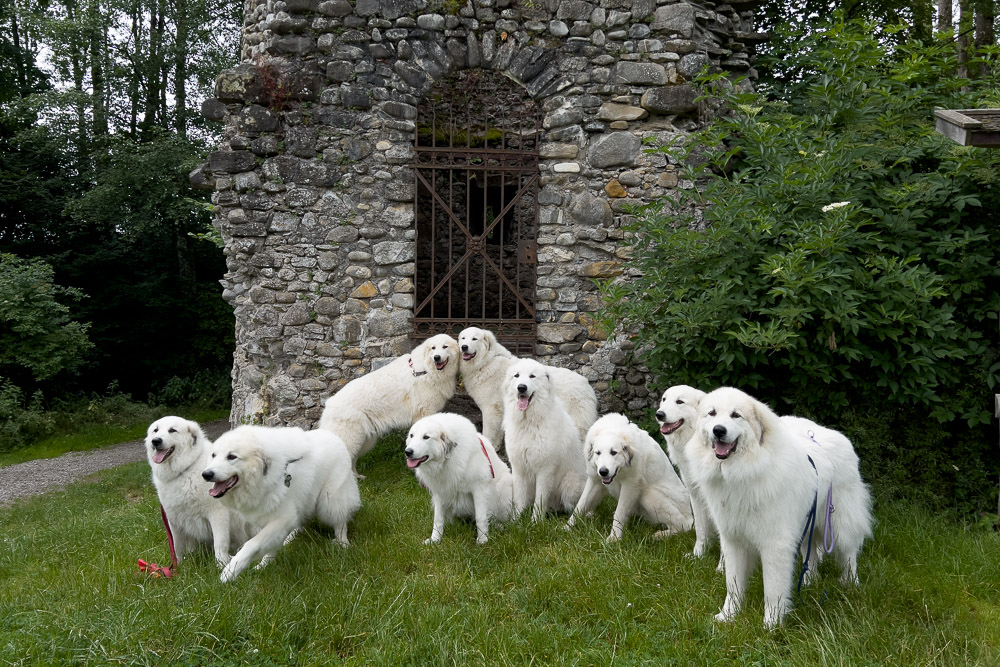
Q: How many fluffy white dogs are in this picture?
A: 9